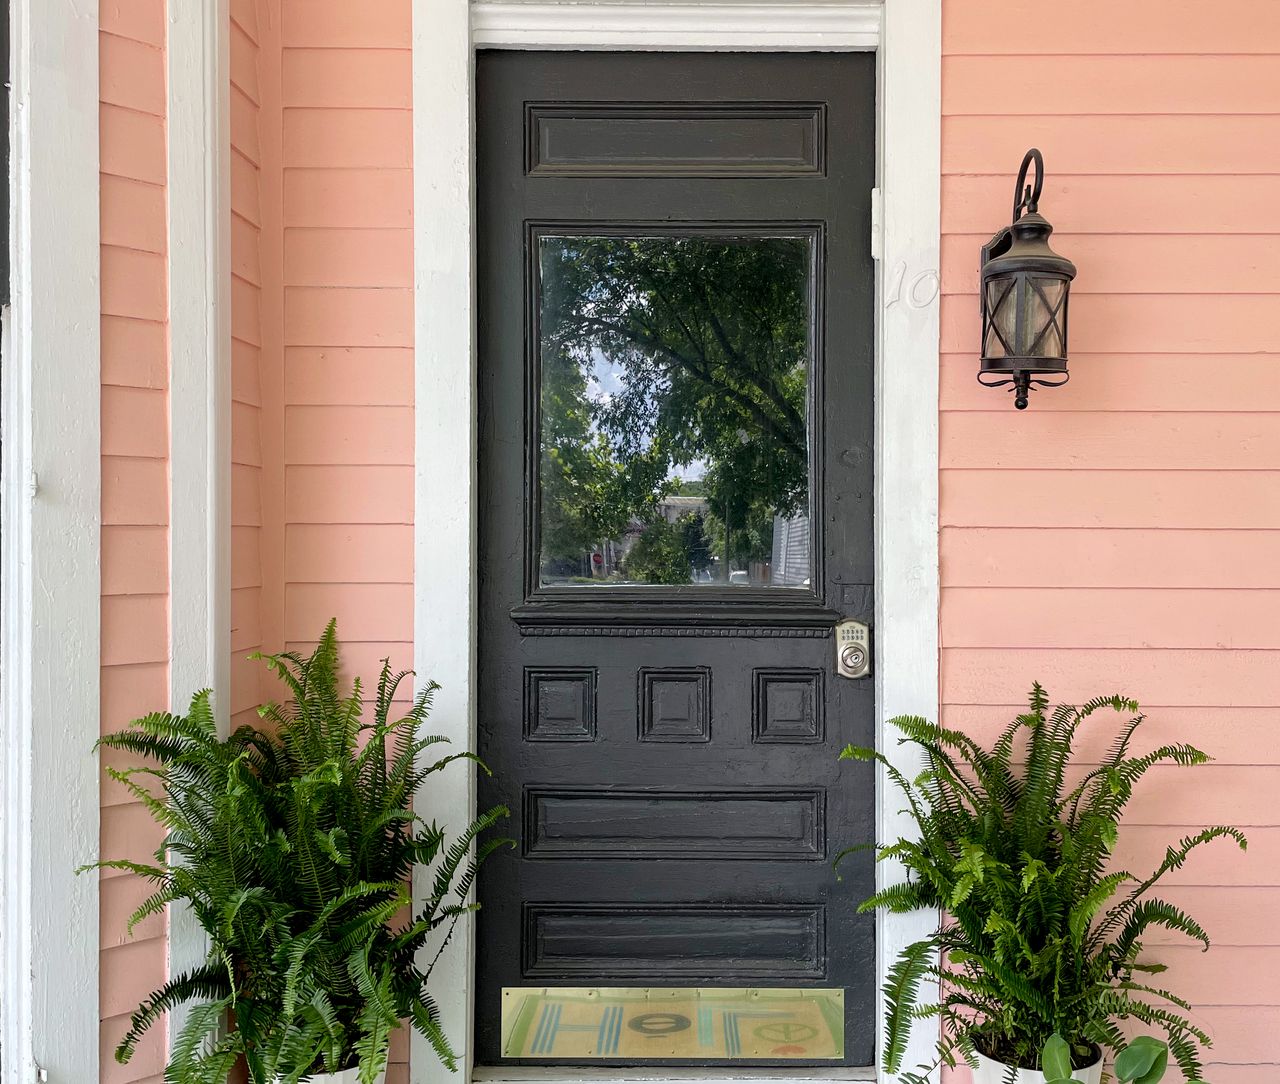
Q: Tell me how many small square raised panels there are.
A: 3